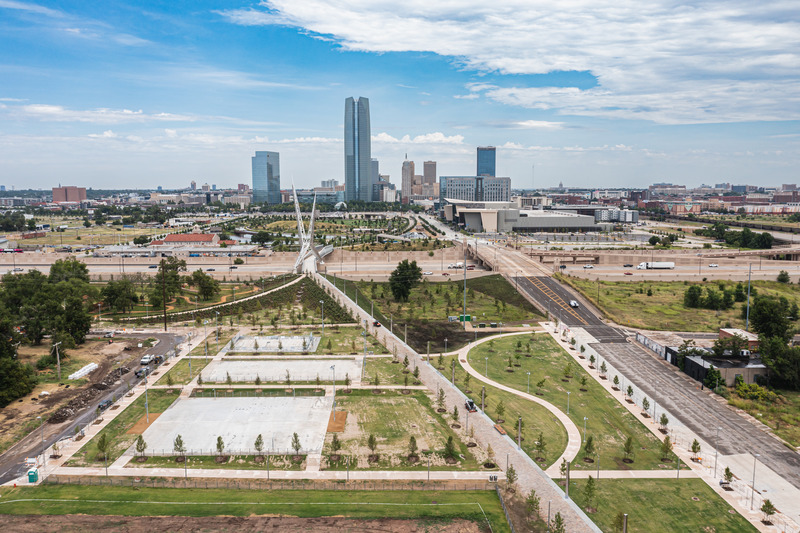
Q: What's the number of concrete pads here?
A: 3